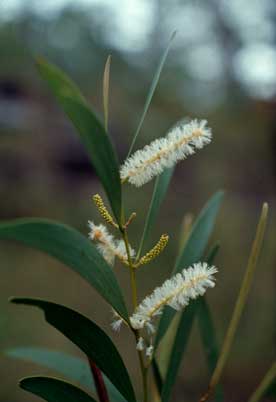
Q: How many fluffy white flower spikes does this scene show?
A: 3